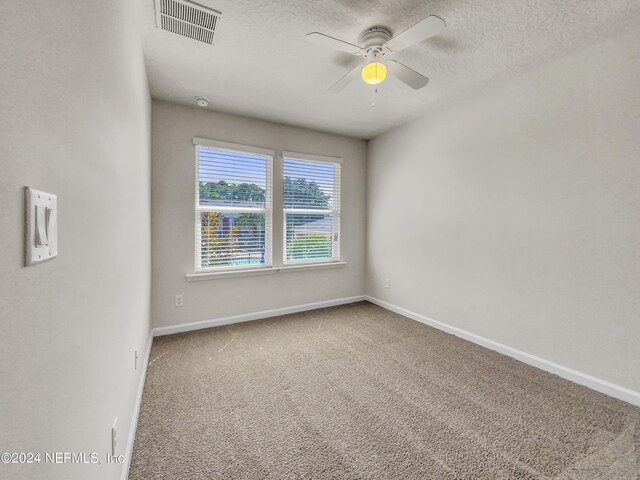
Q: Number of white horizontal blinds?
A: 2